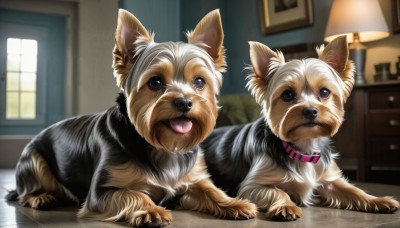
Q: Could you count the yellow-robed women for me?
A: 0